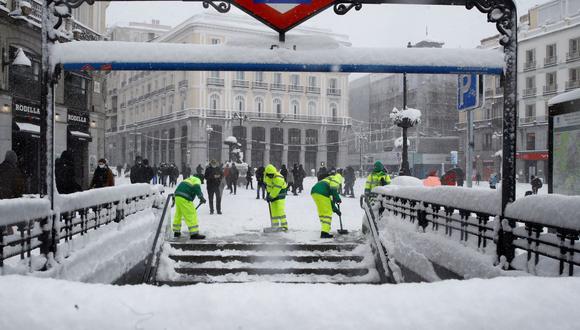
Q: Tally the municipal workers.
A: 4